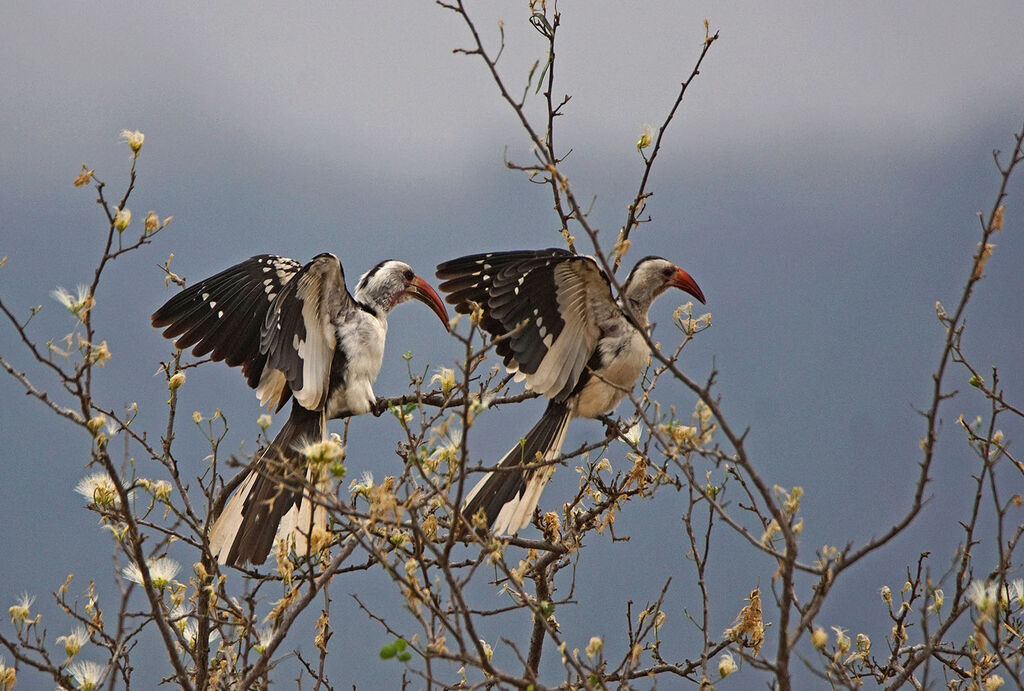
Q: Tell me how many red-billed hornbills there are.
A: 2